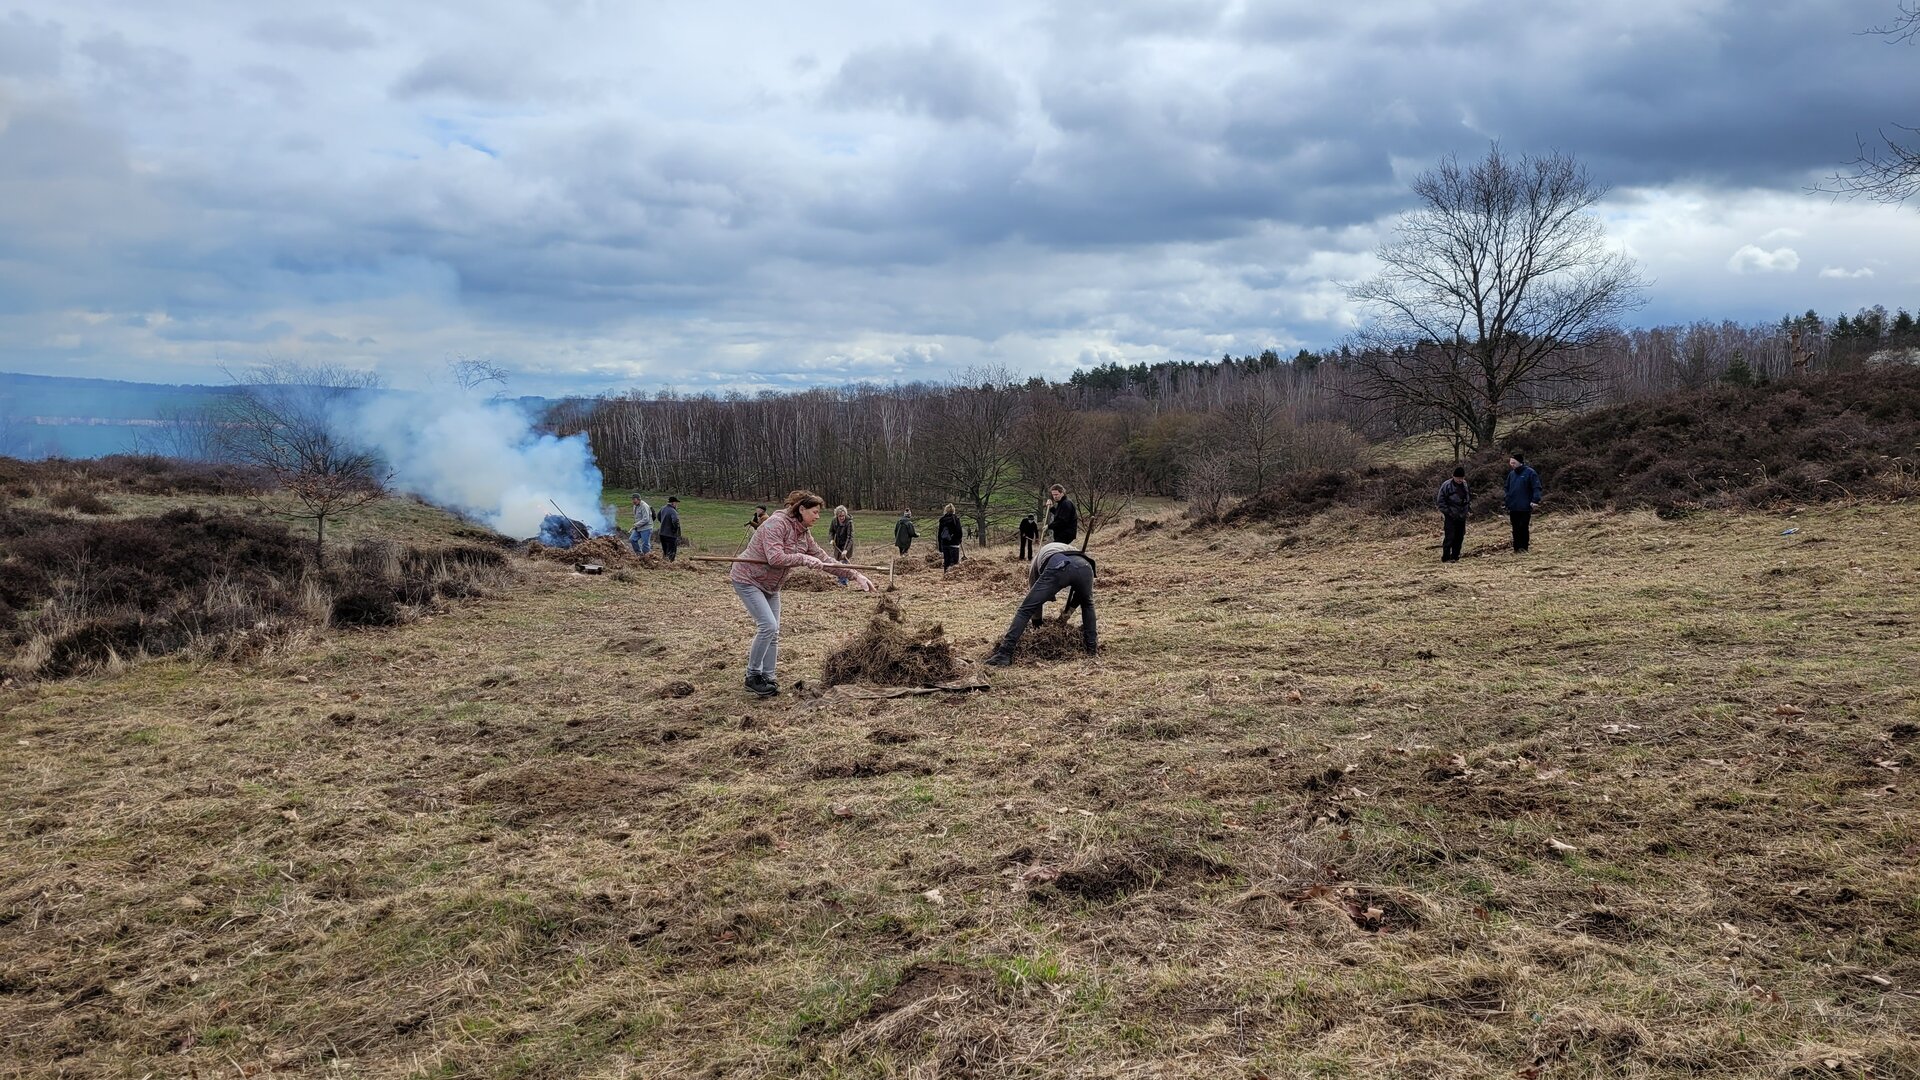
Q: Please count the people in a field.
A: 12